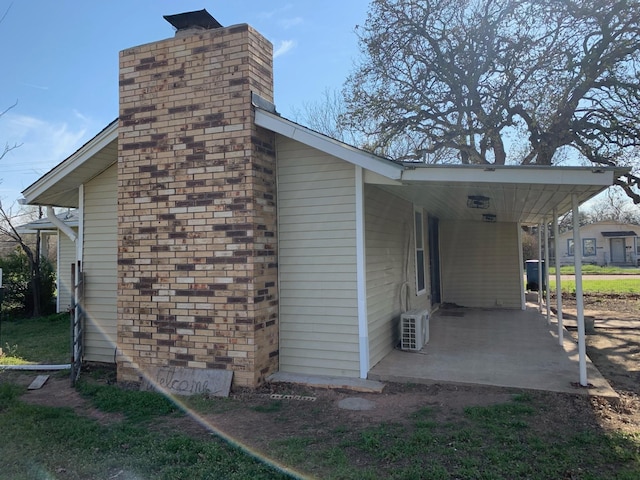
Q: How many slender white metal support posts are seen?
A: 4